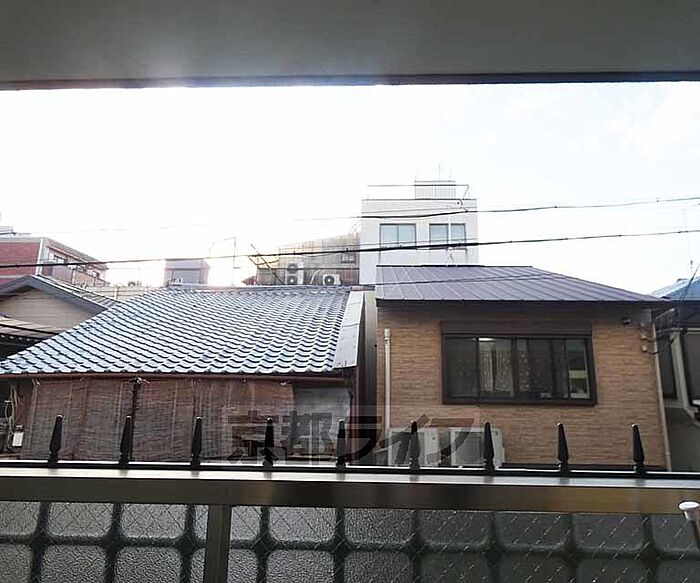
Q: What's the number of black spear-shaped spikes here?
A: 9